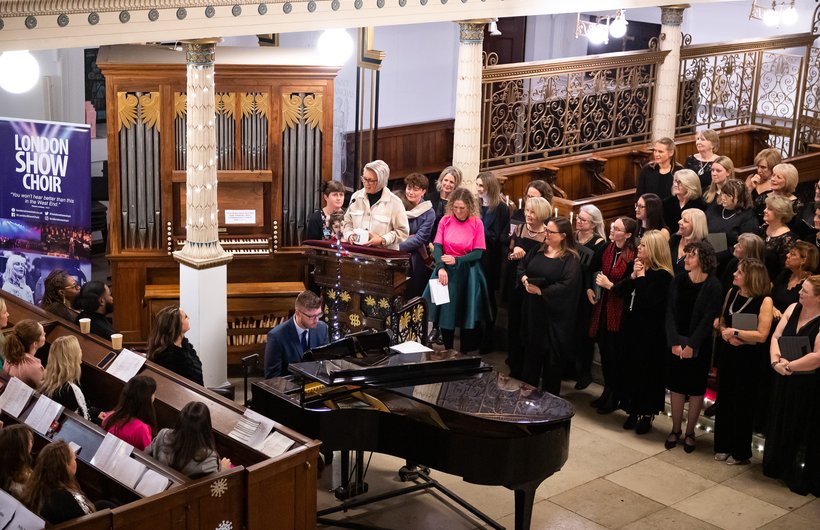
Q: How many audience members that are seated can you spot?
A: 10